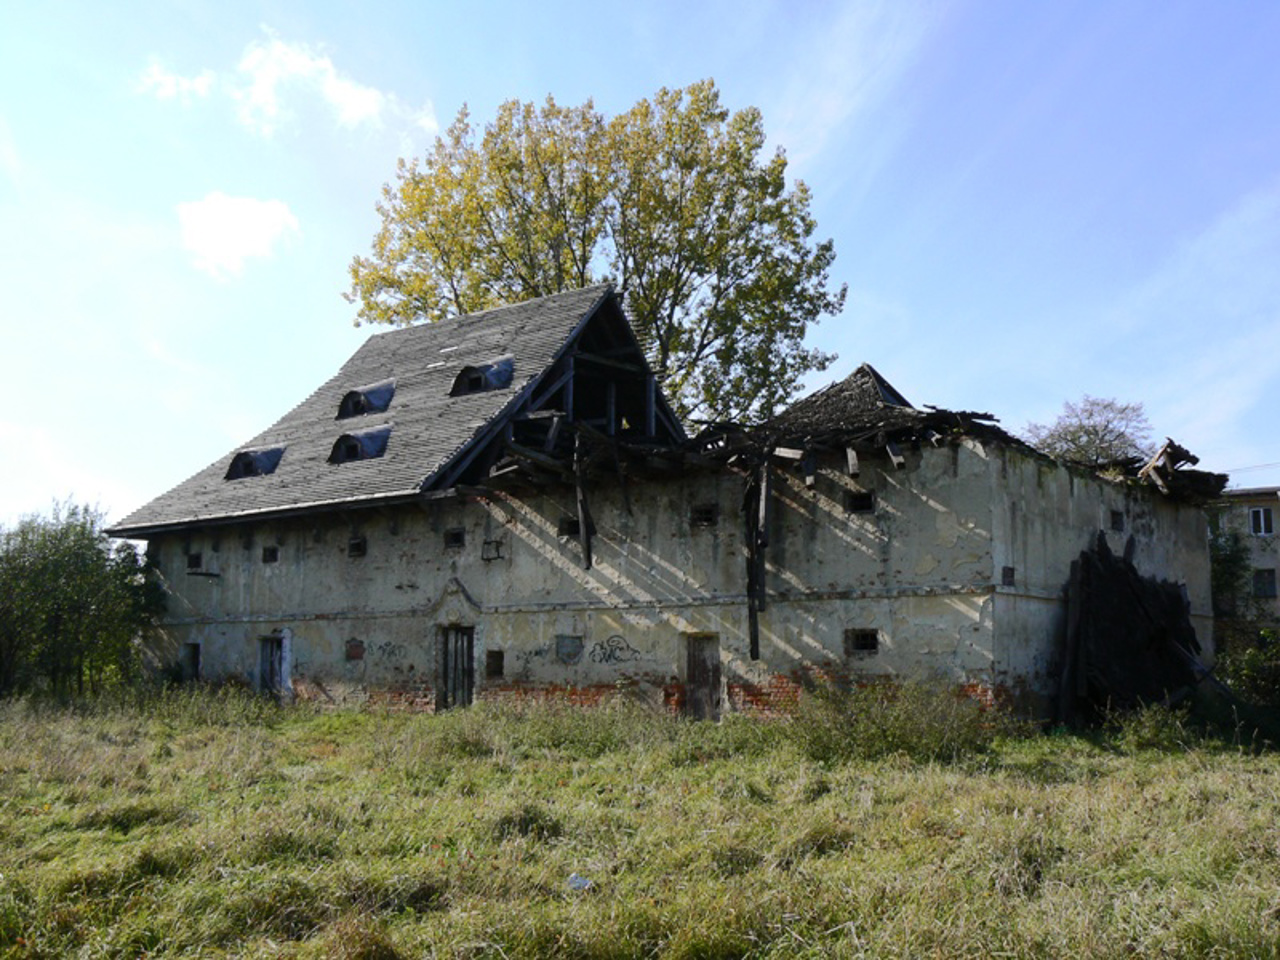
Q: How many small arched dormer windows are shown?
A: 4